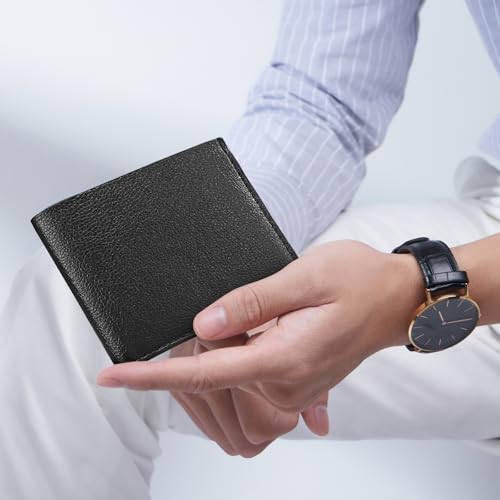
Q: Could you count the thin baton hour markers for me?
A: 11